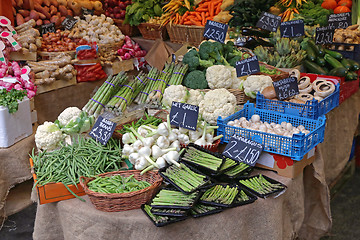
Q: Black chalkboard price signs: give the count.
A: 13